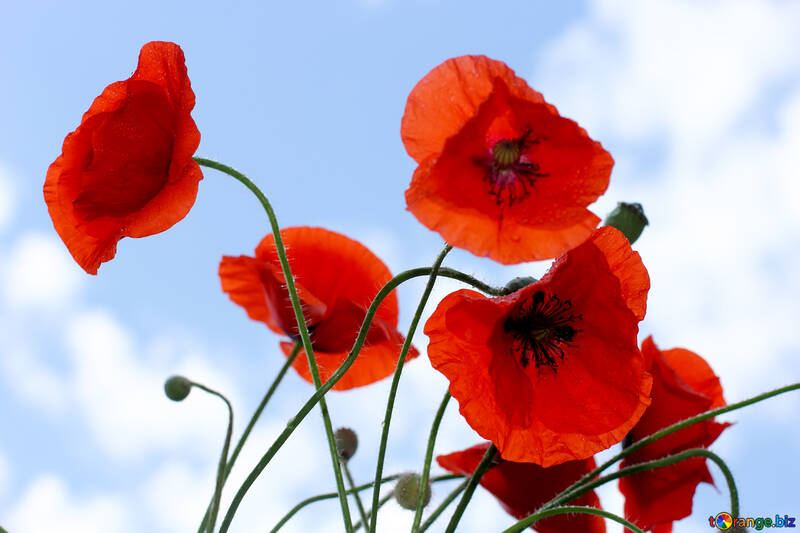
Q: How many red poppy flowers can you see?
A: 6